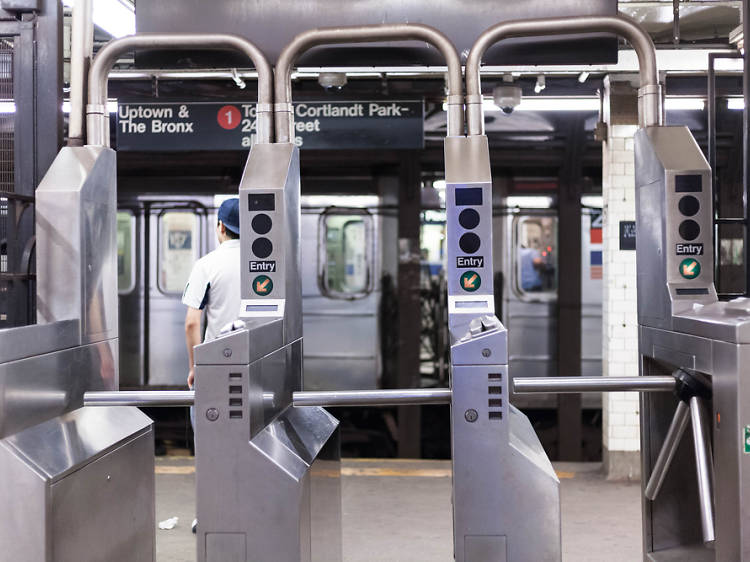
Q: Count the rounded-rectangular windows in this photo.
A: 4